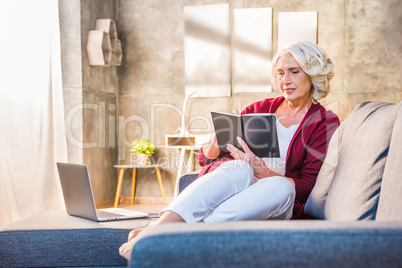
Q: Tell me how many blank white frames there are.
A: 3